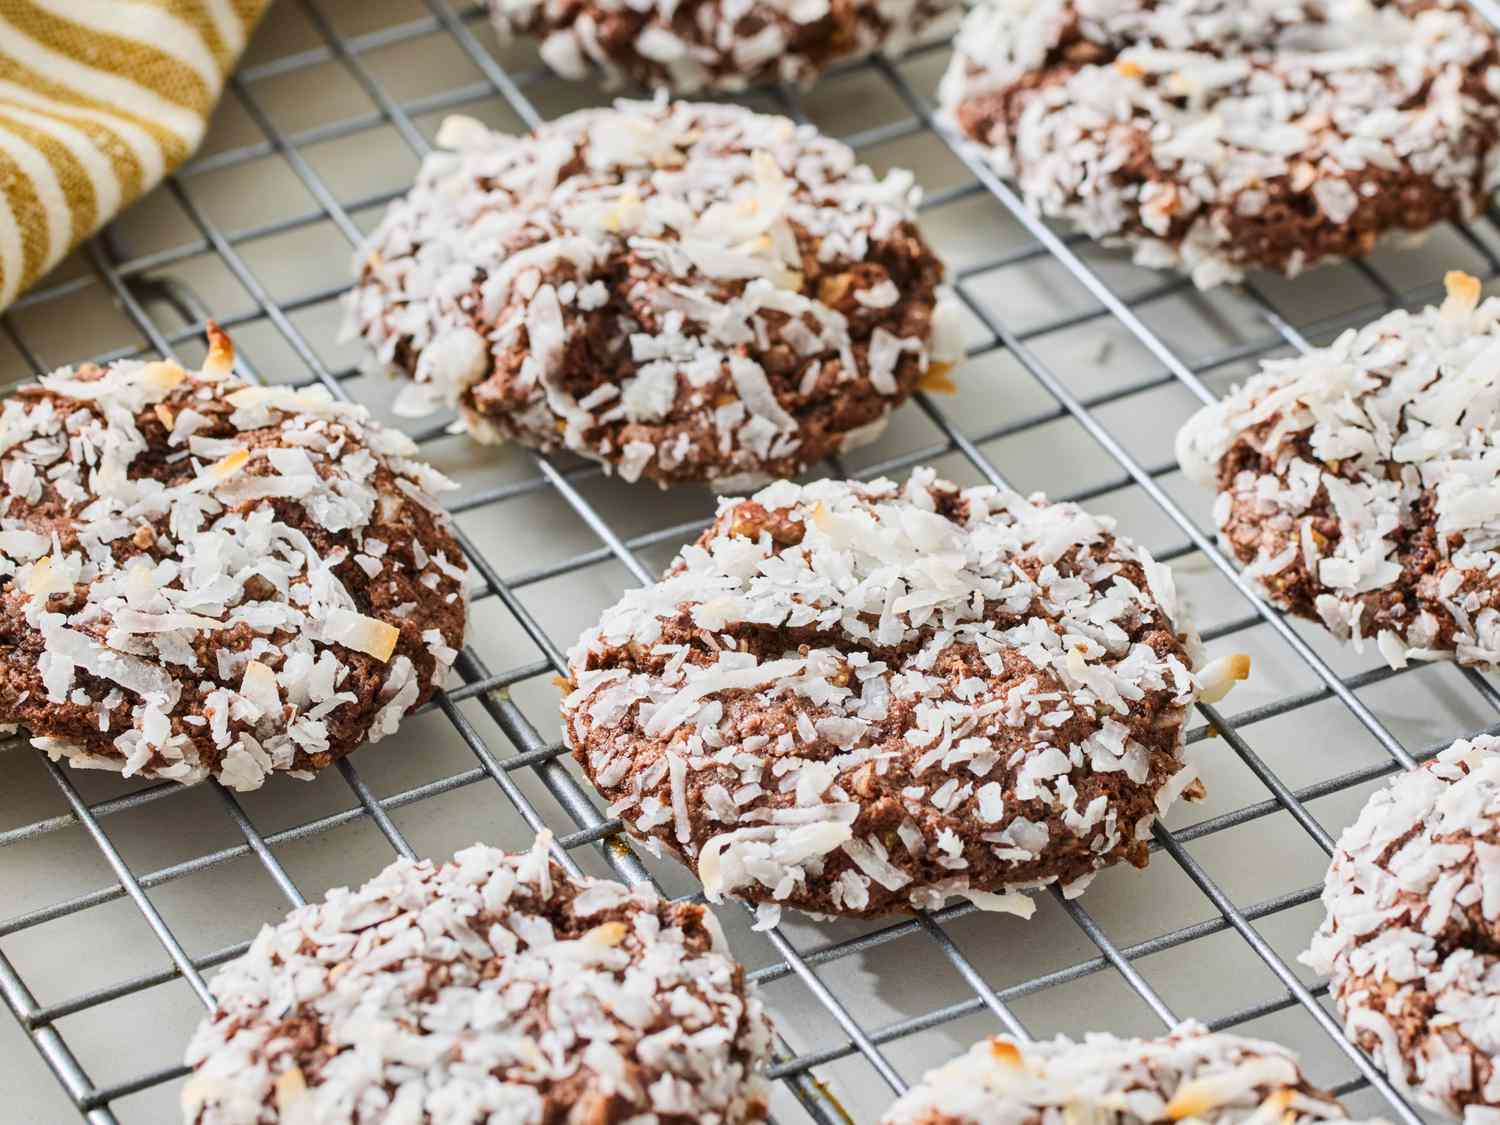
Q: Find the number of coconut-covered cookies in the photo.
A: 9